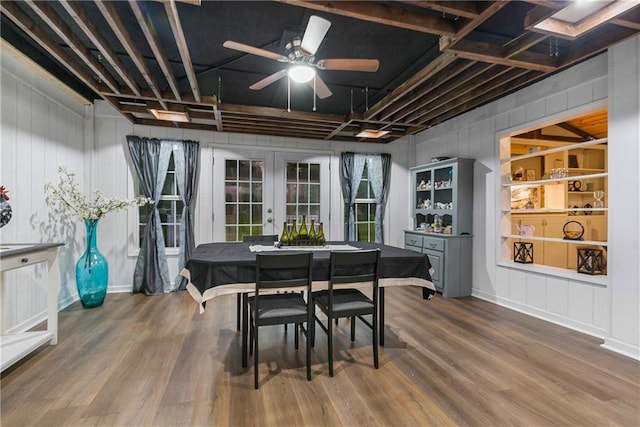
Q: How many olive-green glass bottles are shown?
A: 5